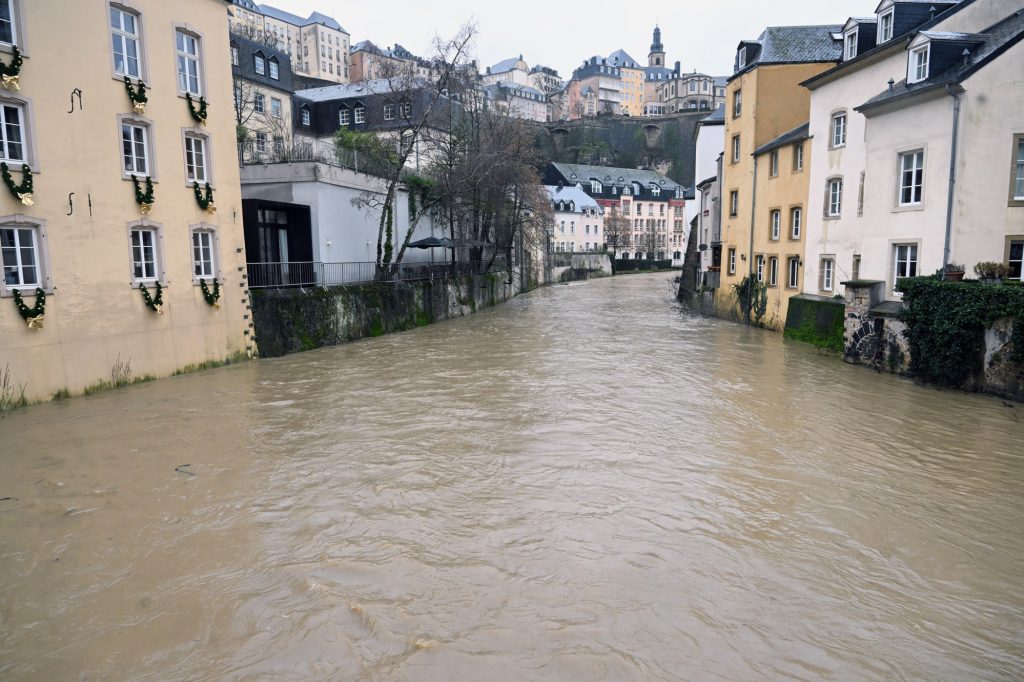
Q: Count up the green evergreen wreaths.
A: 9